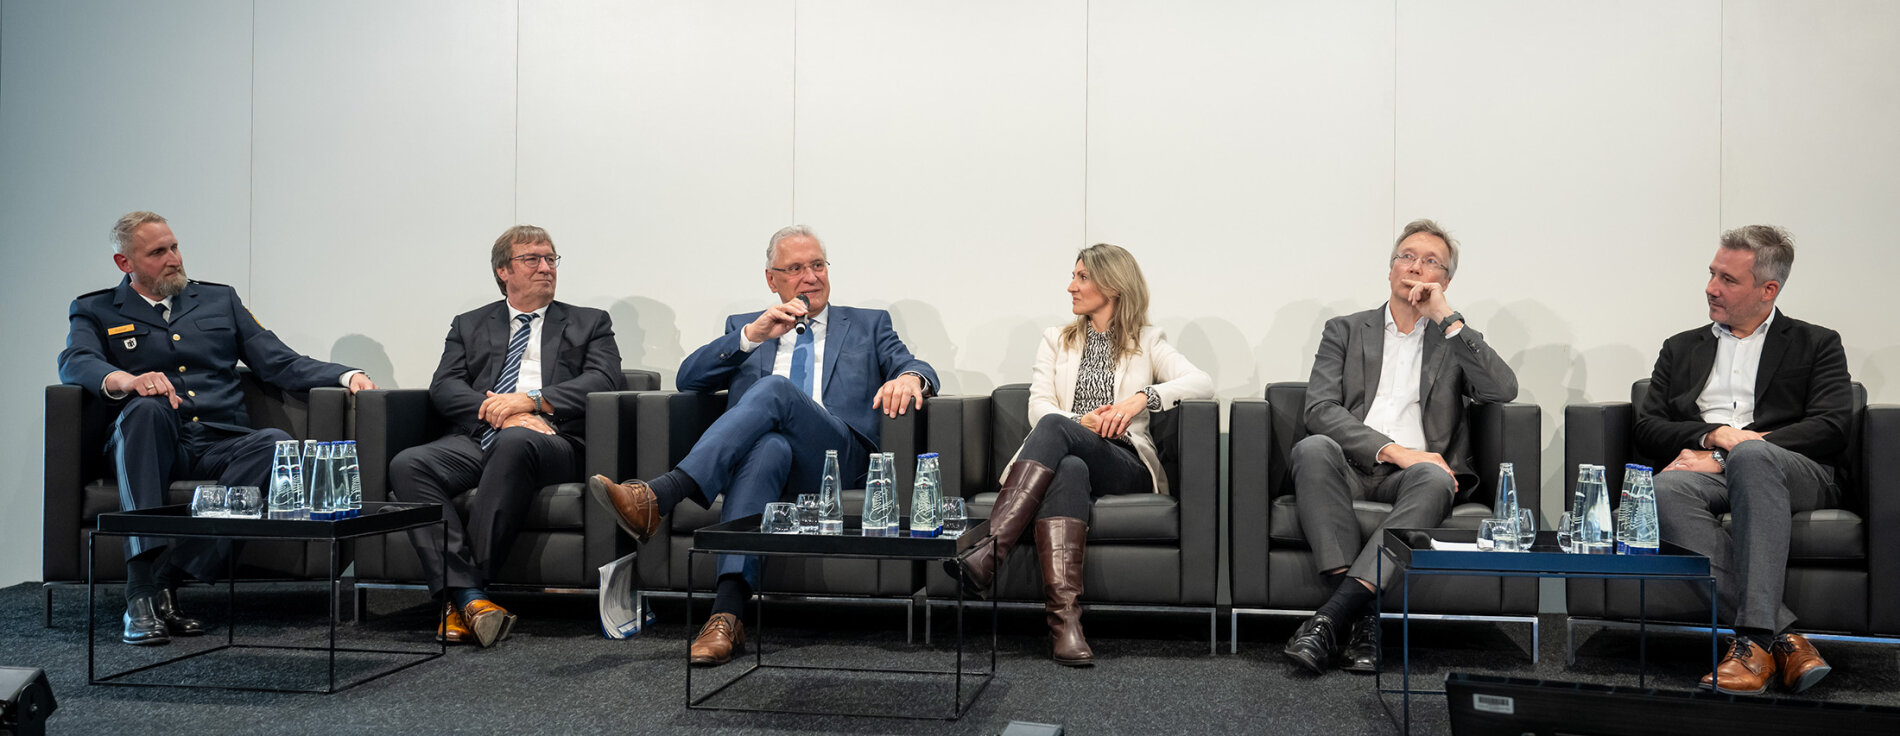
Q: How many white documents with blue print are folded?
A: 1